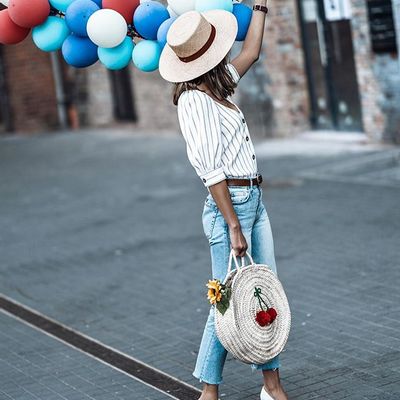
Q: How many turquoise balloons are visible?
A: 5